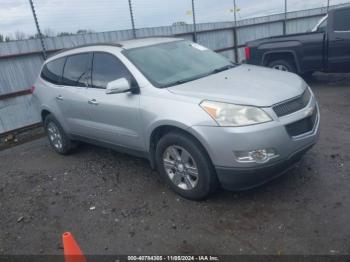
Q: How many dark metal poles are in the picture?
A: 6